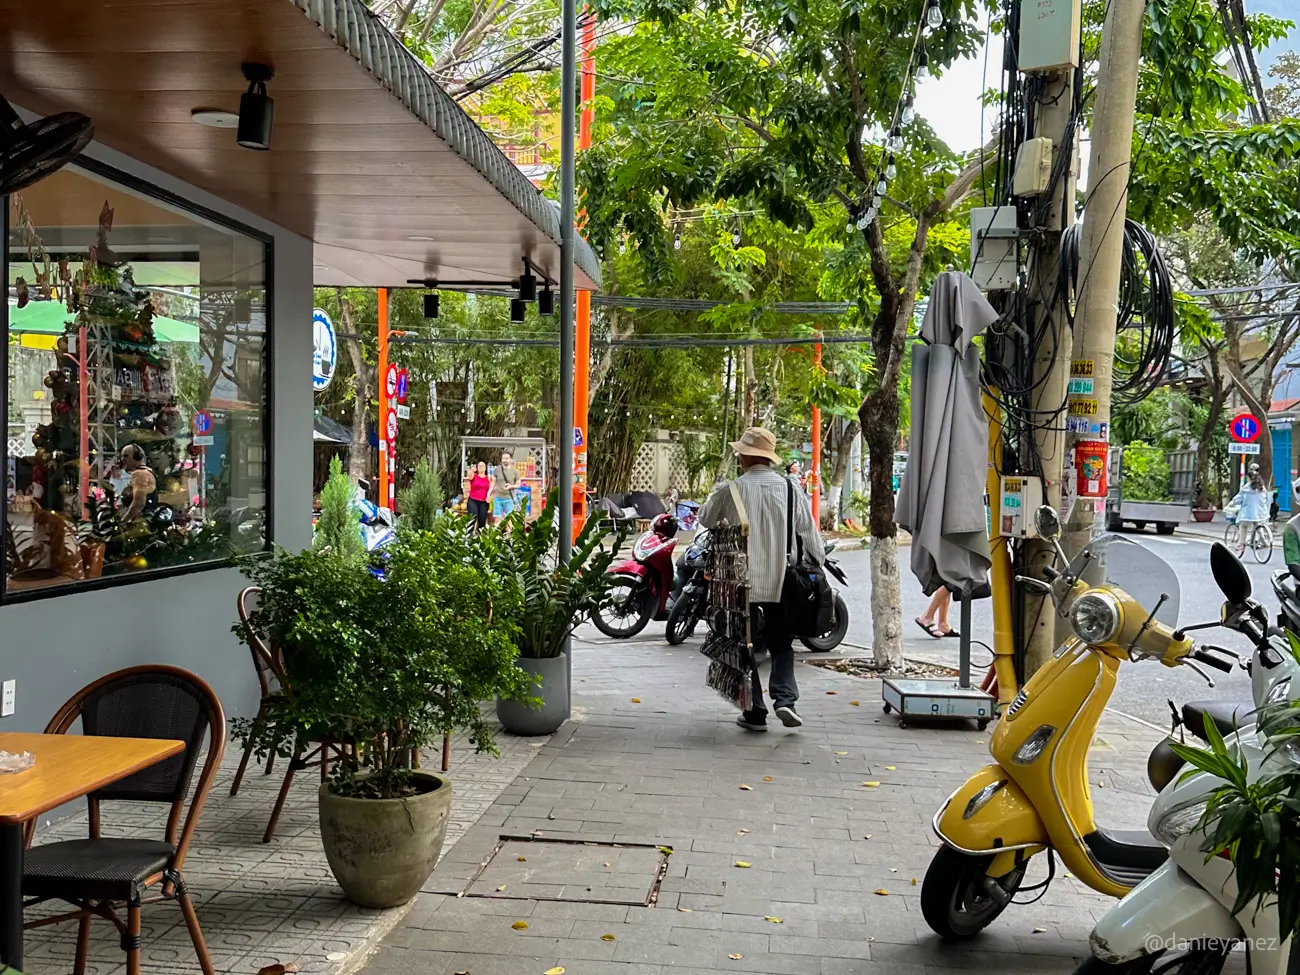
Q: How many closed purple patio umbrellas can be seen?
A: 0